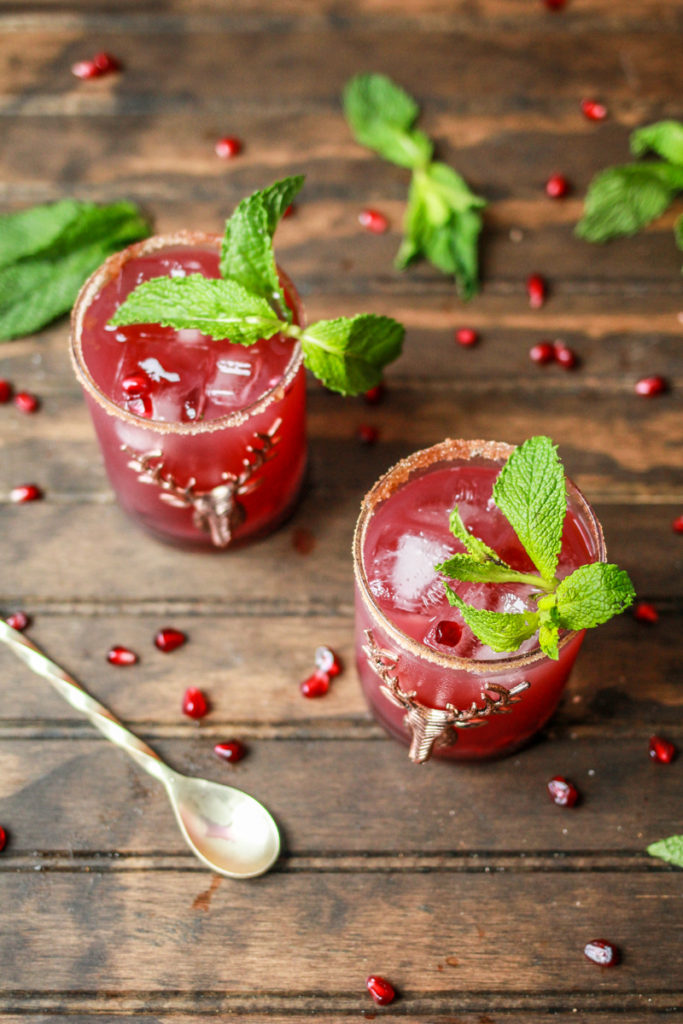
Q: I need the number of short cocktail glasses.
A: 2